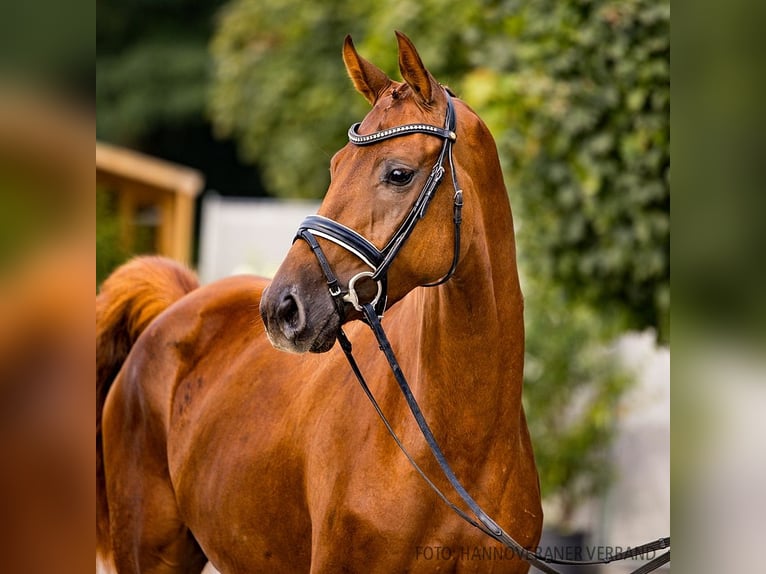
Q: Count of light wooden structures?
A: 1